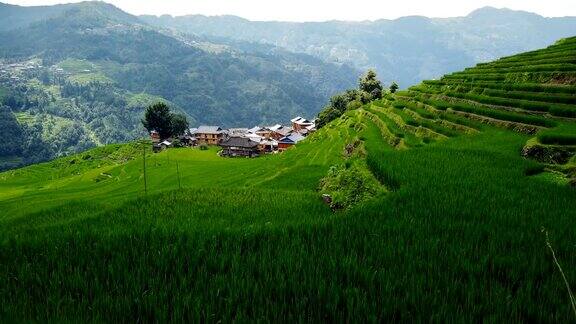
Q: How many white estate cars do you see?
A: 0